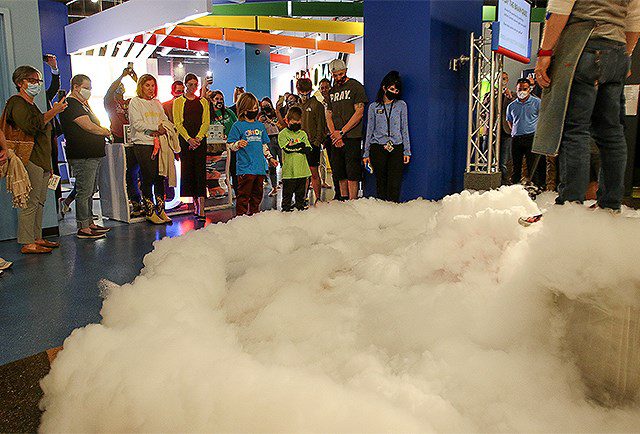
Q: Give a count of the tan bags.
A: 1